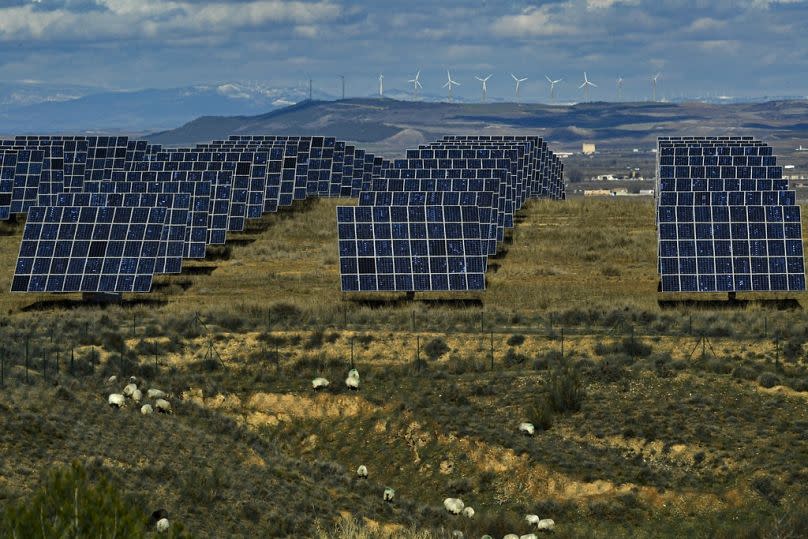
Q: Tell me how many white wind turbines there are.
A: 9